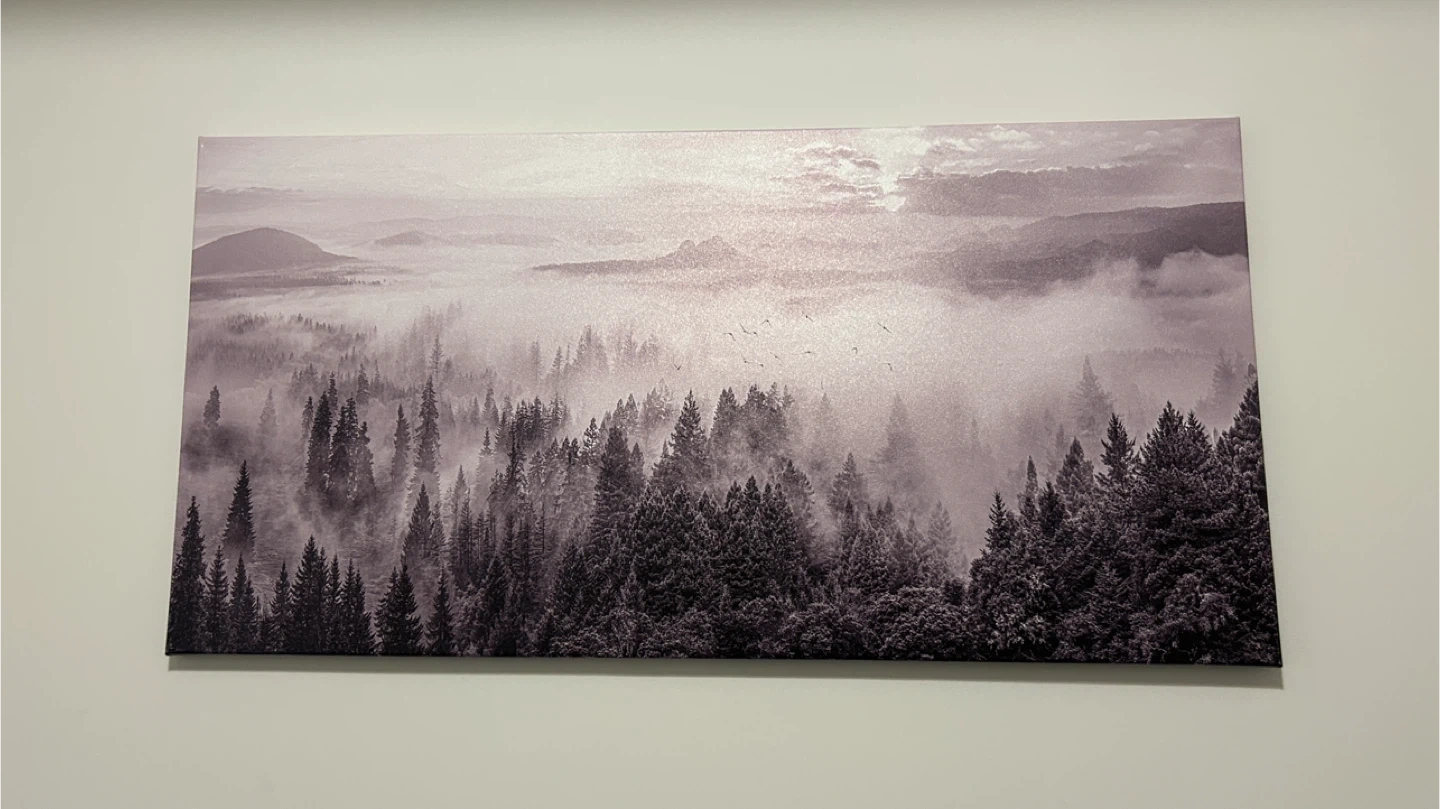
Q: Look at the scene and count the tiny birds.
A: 13